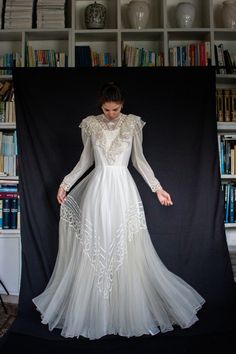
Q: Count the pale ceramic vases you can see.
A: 3